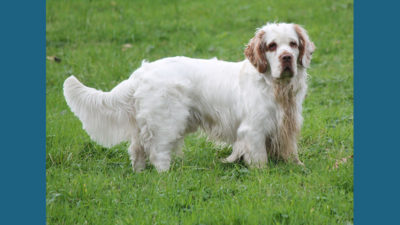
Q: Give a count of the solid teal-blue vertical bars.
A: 2